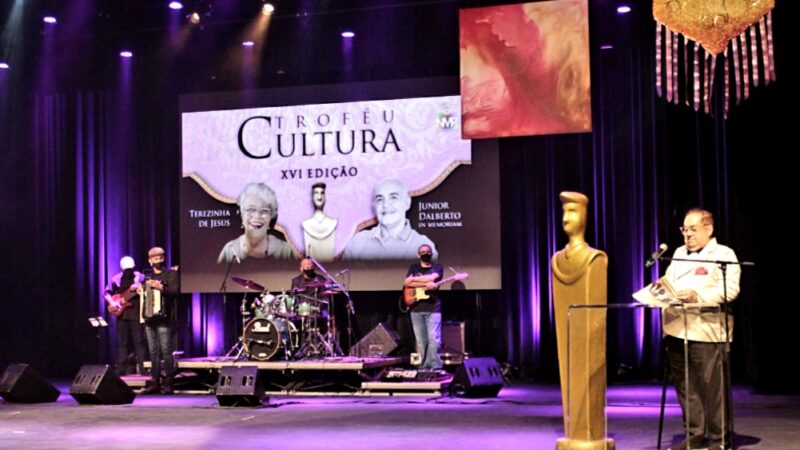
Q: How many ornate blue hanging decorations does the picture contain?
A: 0